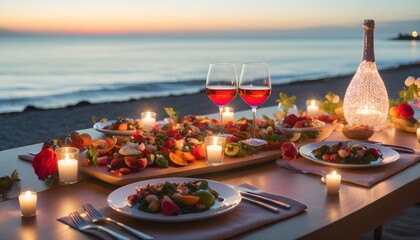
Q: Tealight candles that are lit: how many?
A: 7